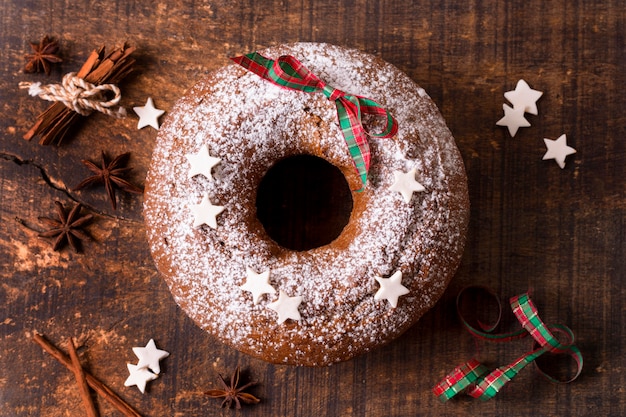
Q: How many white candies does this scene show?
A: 12